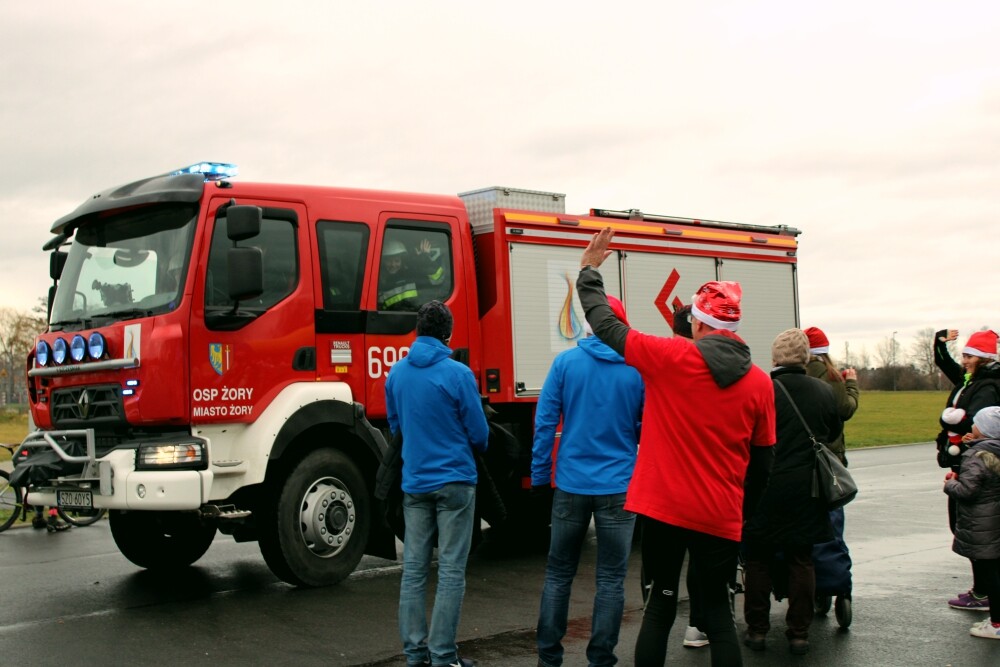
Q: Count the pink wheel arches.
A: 0